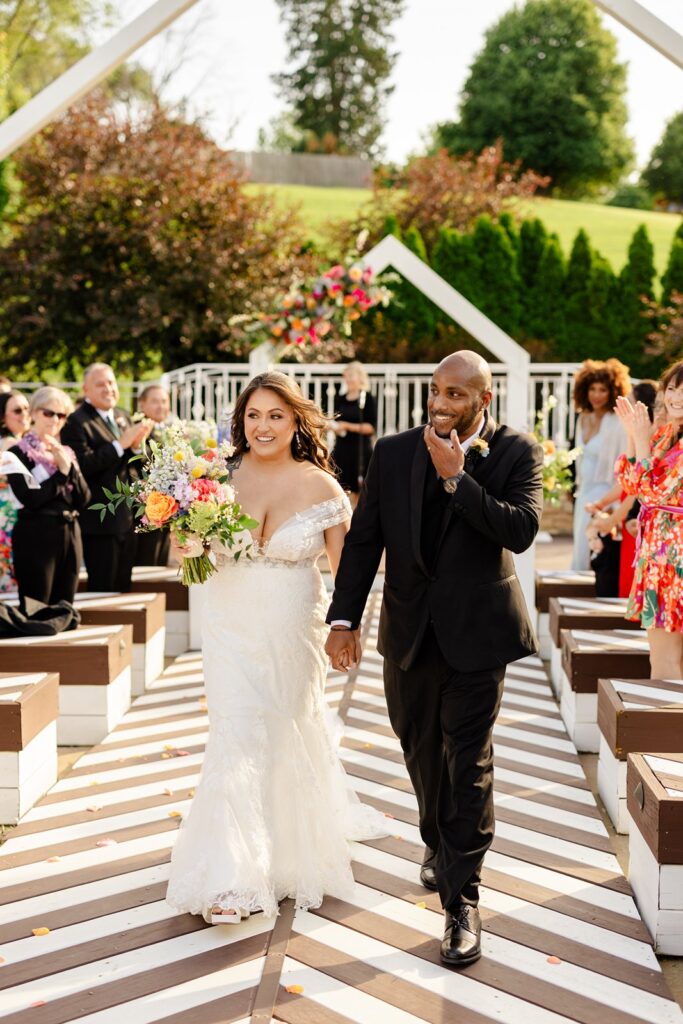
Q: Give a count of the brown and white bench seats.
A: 9